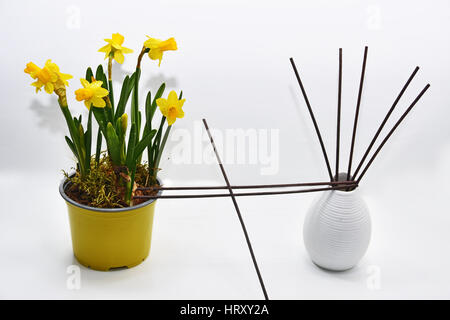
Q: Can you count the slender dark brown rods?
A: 8